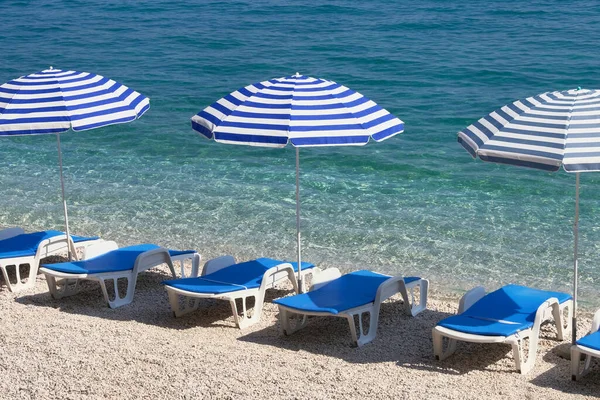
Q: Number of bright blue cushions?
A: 6